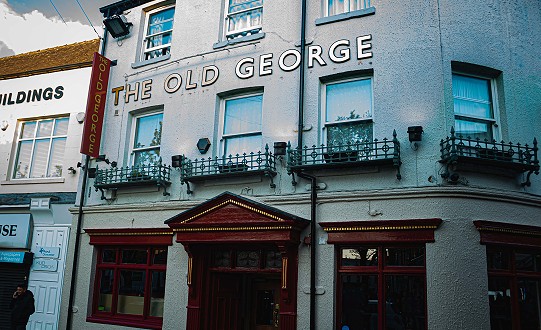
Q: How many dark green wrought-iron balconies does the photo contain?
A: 4